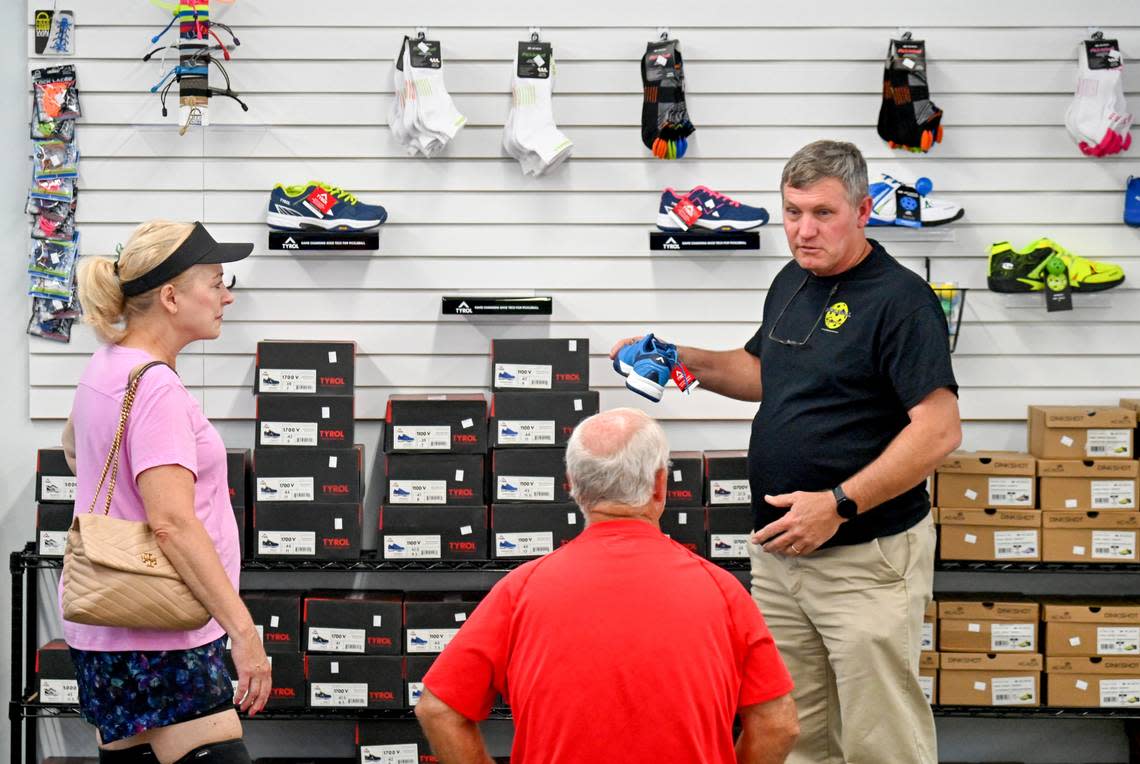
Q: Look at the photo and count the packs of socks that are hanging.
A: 5